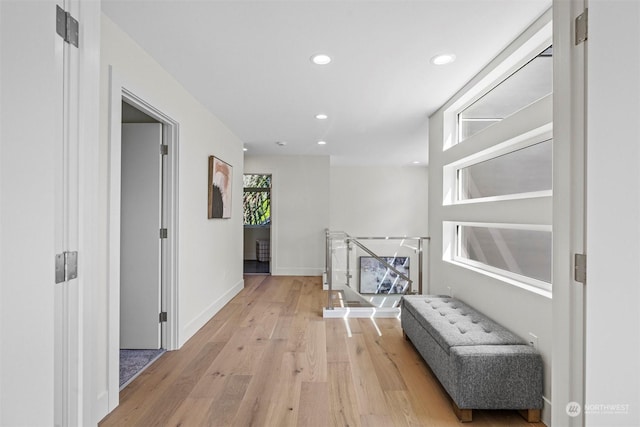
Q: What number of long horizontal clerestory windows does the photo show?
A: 3